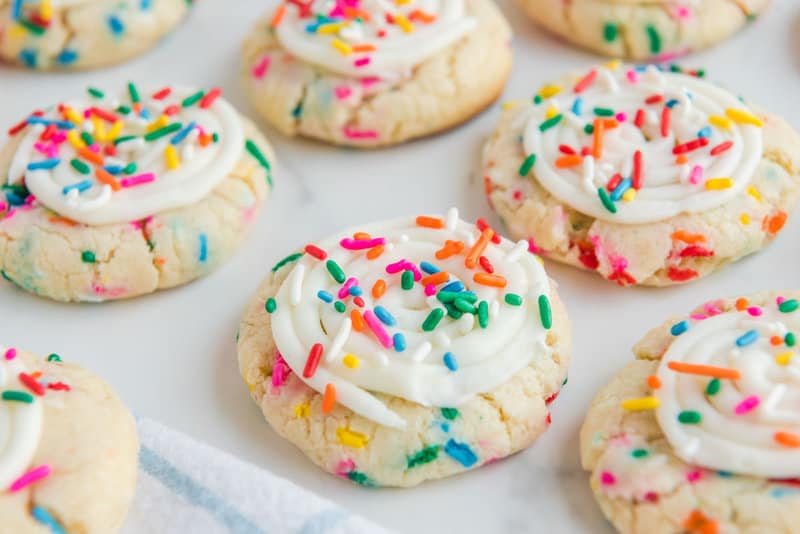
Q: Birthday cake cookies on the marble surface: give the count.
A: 8